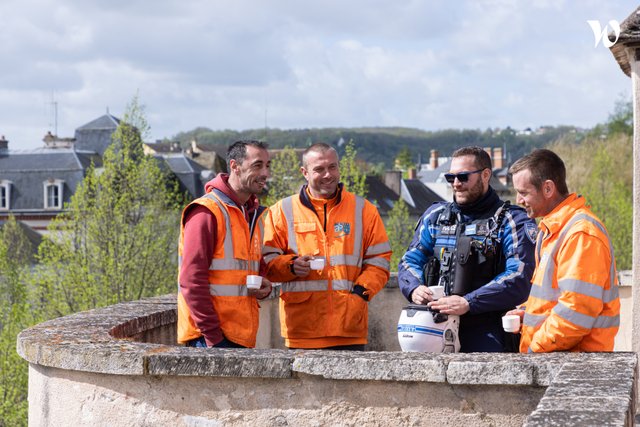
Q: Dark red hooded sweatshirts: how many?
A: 1